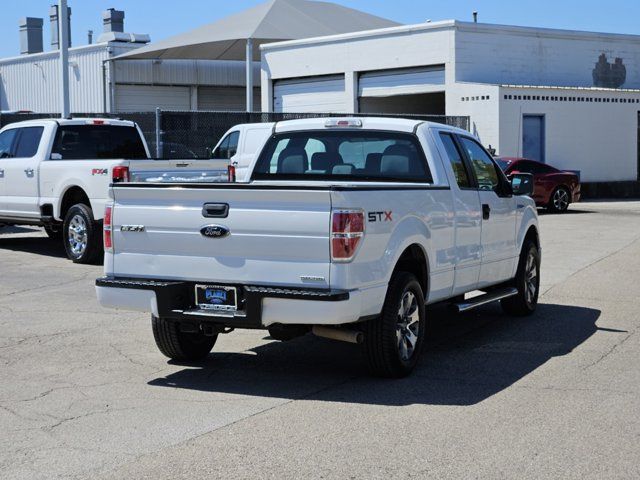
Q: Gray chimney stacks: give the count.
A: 3